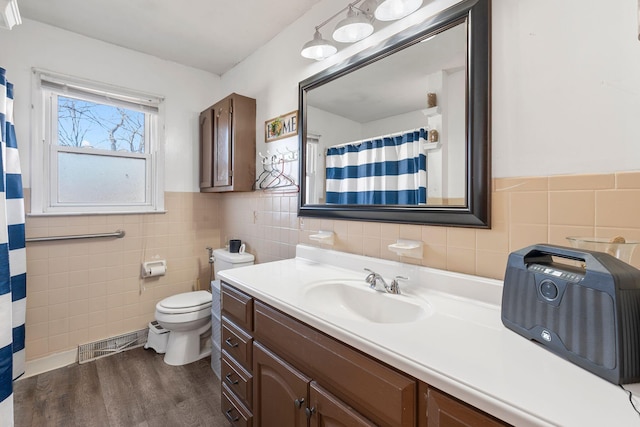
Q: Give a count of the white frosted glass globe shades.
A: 3